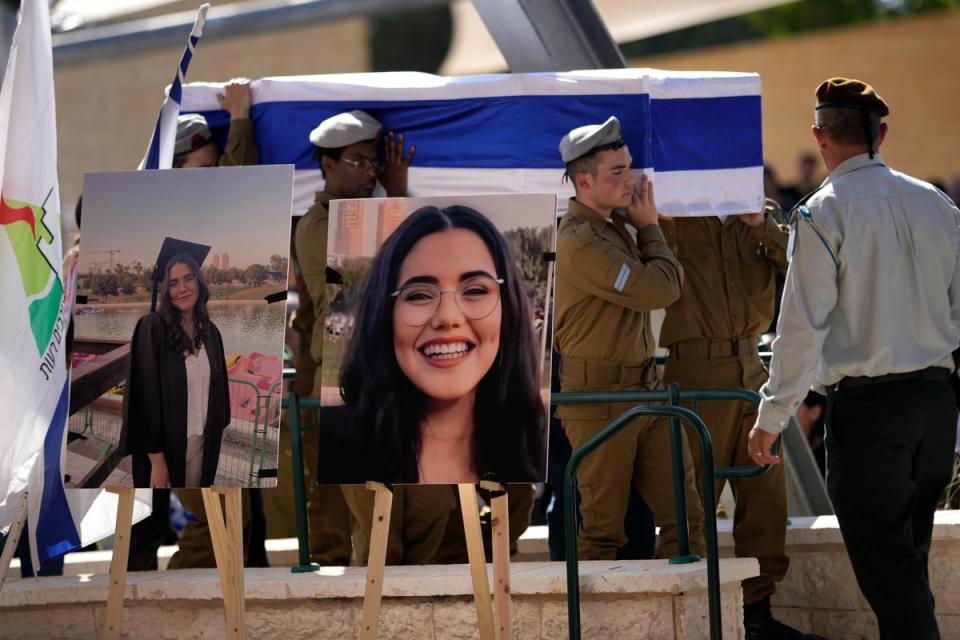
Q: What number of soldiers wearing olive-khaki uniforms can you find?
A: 4